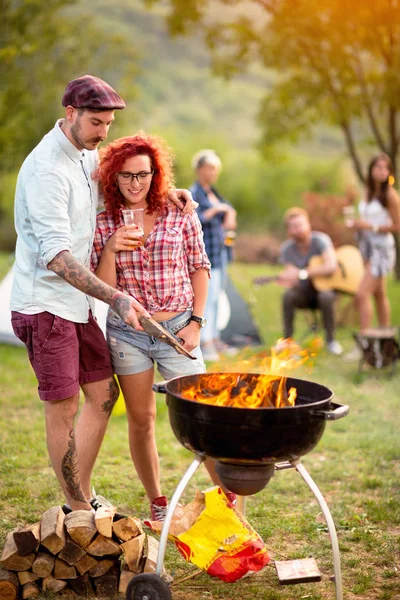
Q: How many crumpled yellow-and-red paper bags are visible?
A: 1